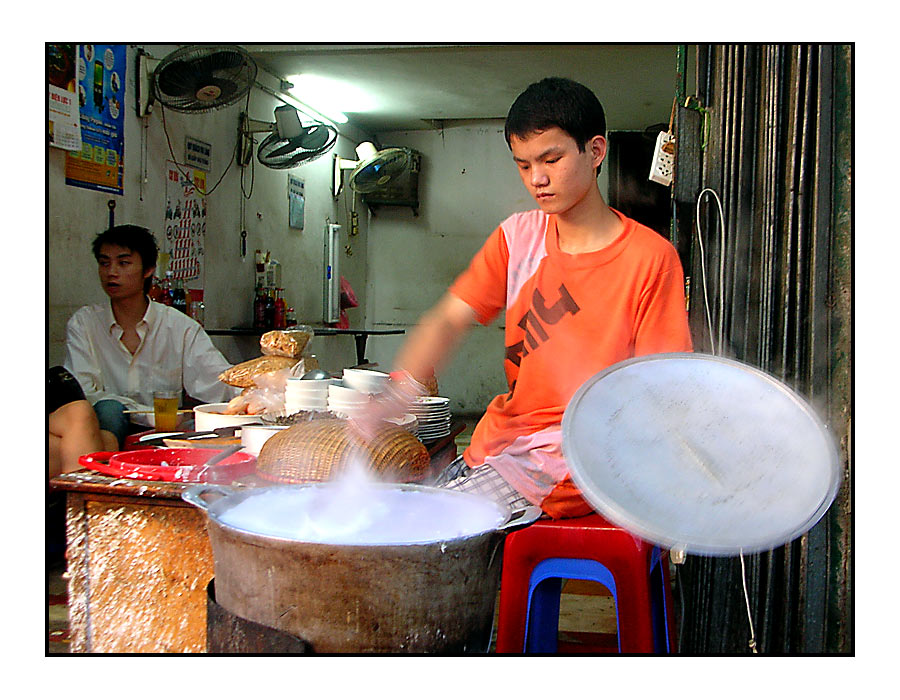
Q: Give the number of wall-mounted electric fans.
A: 3